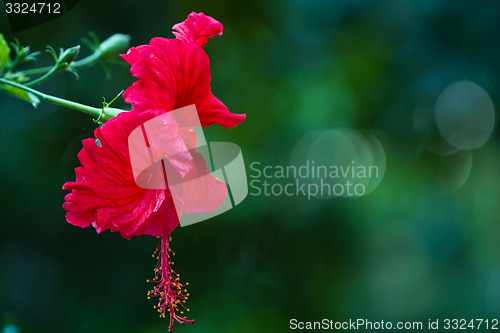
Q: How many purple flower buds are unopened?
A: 0